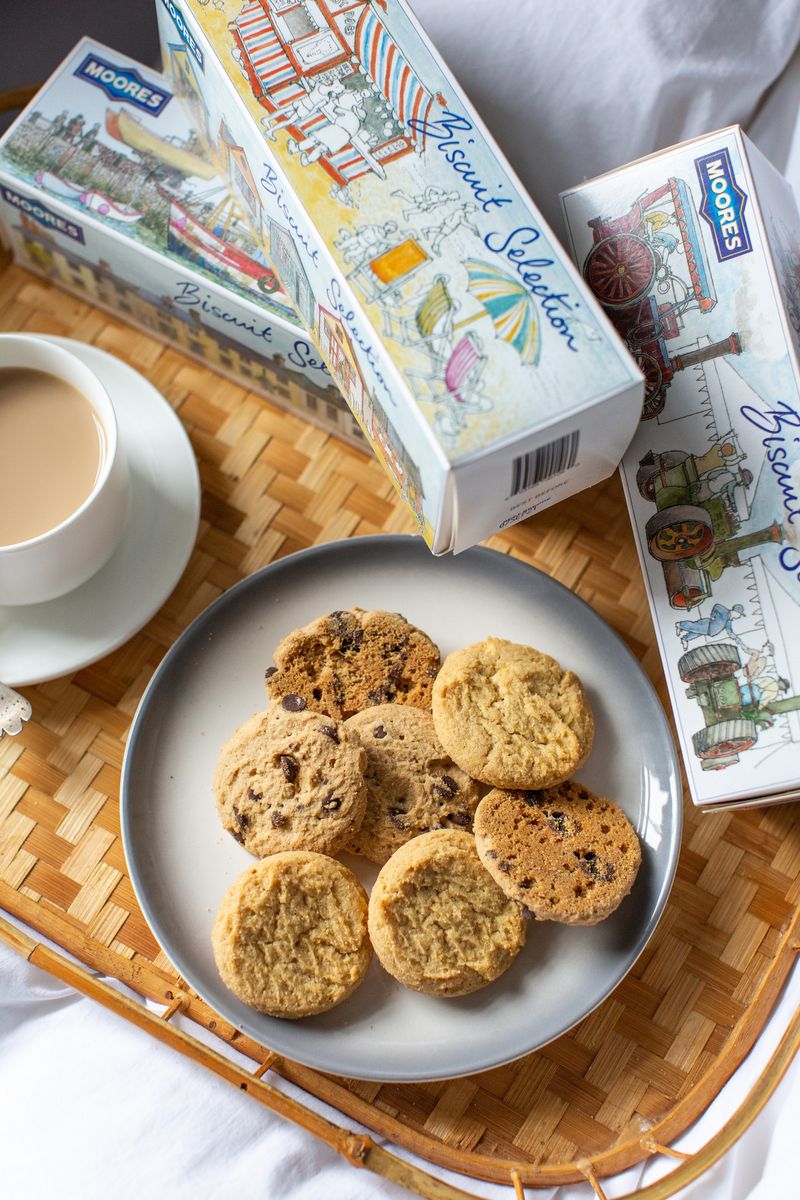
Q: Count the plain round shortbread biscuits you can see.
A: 3